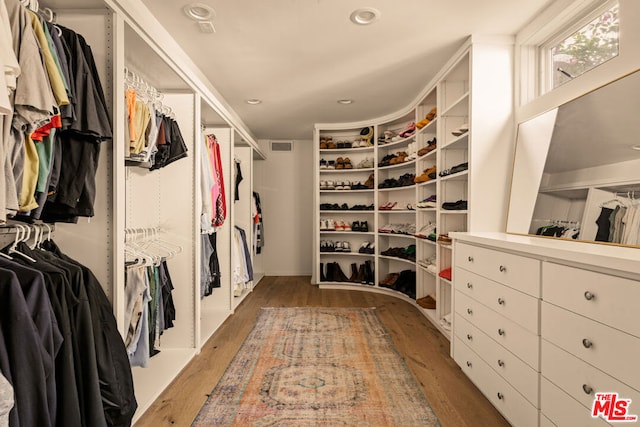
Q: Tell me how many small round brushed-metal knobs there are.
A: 13